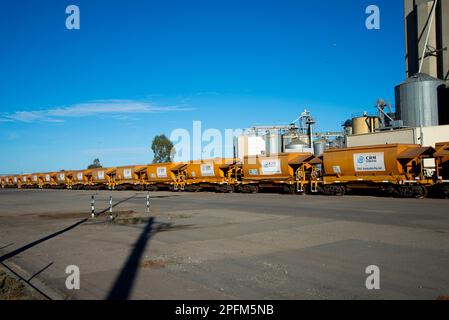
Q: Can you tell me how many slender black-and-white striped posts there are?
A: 3